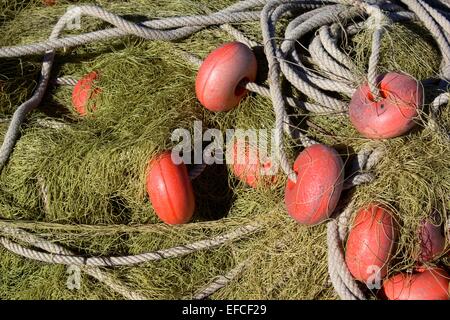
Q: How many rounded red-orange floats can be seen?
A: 9